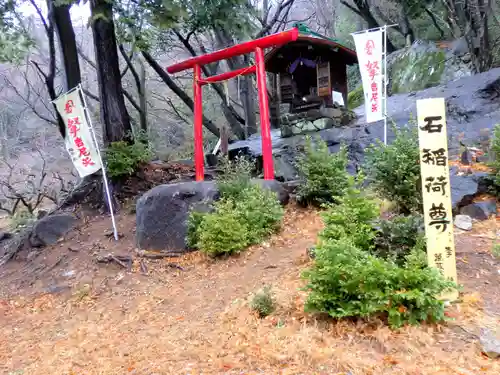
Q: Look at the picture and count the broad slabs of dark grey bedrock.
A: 1